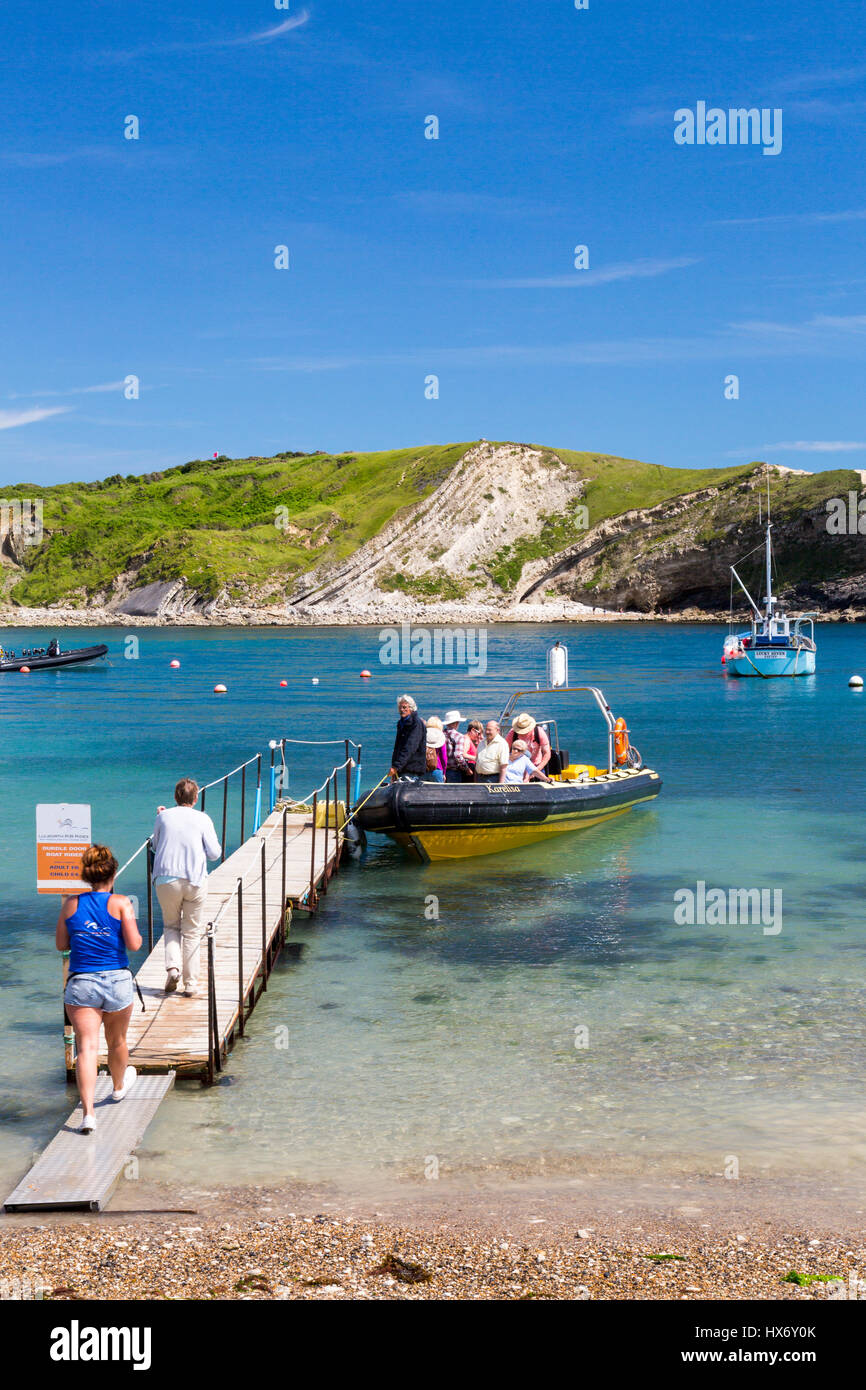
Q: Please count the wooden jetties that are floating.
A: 1